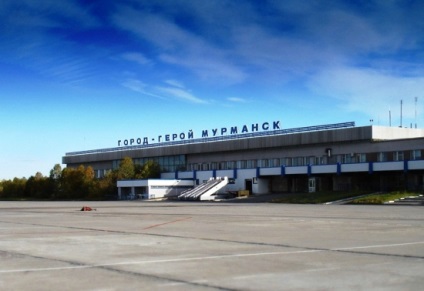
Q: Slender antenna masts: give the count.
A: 3